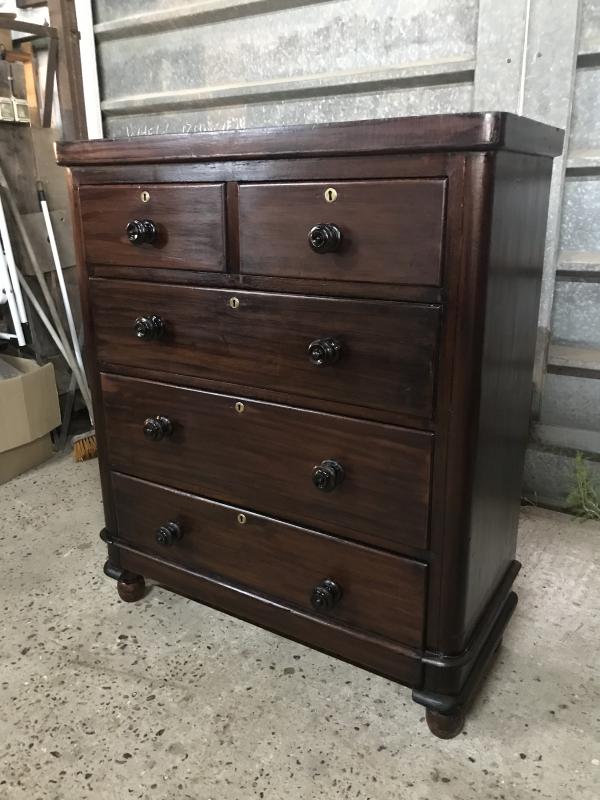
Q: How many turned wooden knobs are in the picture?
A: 8